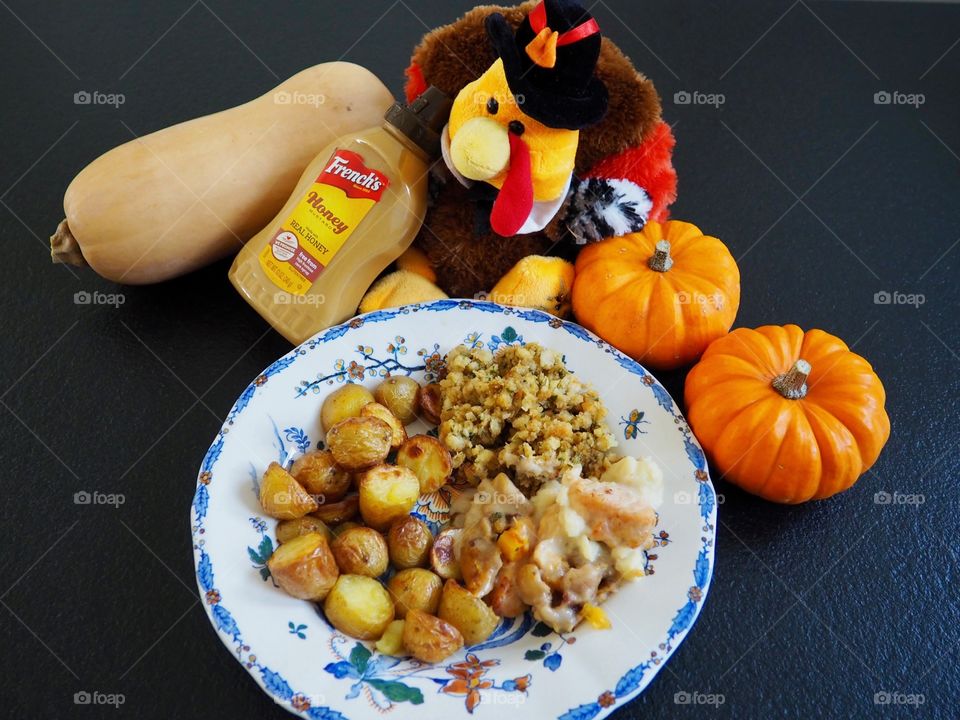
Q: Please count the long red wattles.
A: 1